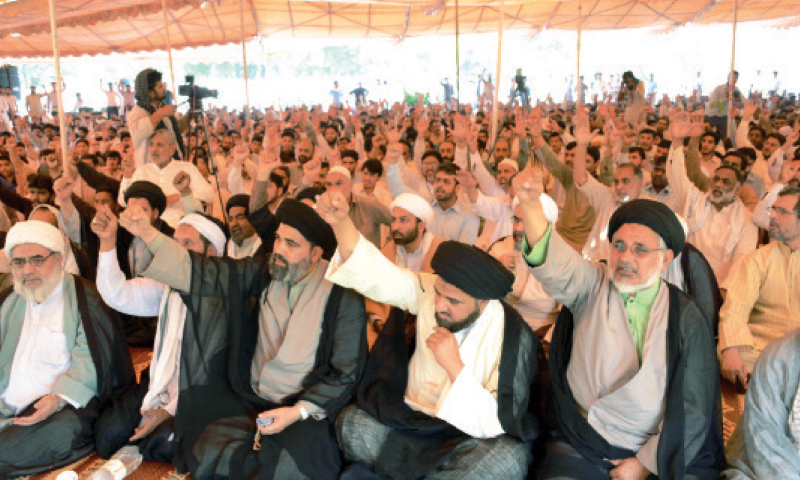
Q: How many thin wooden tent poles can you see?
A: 7